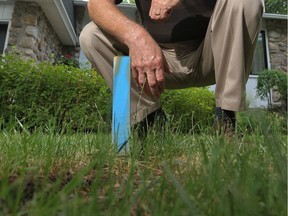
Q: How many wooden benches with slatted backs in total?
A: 0